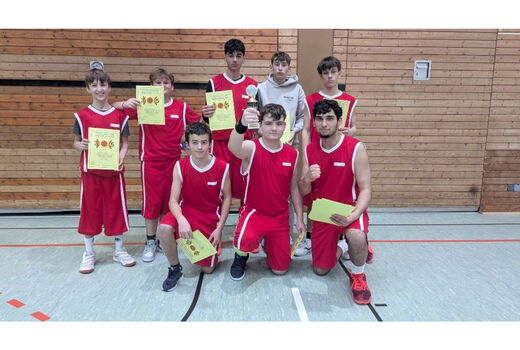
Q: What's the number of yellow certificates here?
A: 8